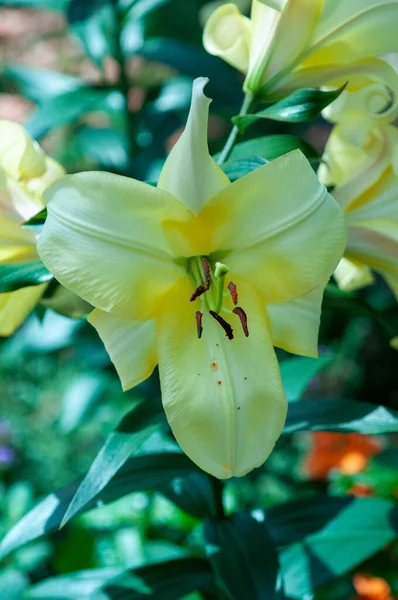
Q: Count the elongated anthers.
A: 6